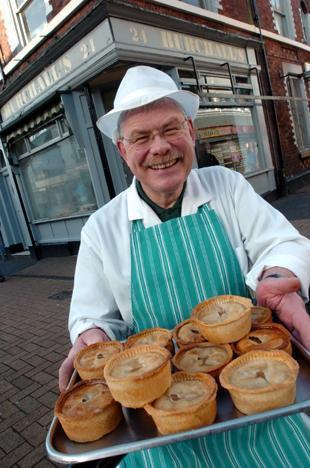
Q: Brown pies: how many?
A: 11